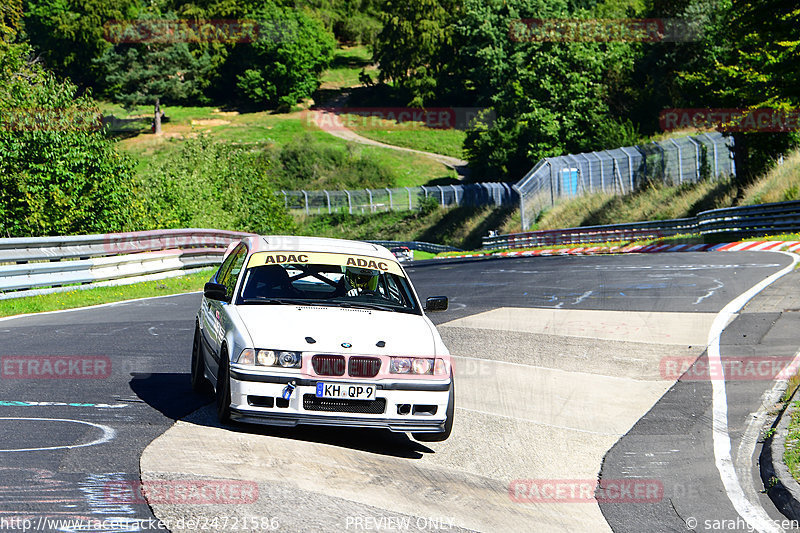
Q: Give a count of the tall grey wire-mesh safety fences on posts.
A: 2